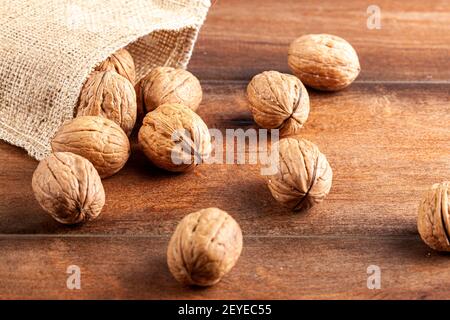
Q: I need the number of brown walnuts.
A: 11